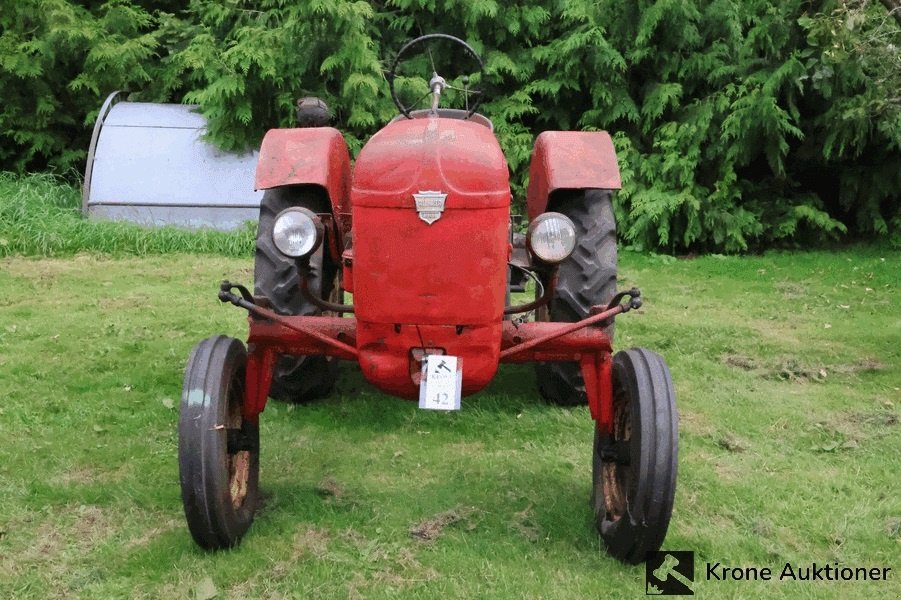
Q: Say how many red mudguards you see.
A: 2